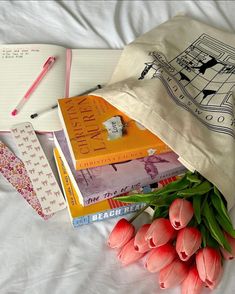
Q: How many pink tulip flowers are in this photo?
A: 11